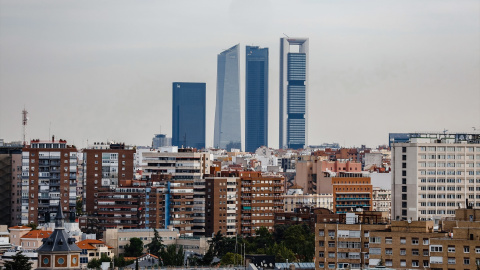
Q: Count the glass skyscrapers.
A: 4